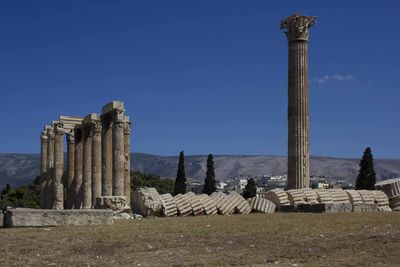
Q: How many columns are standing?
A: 11